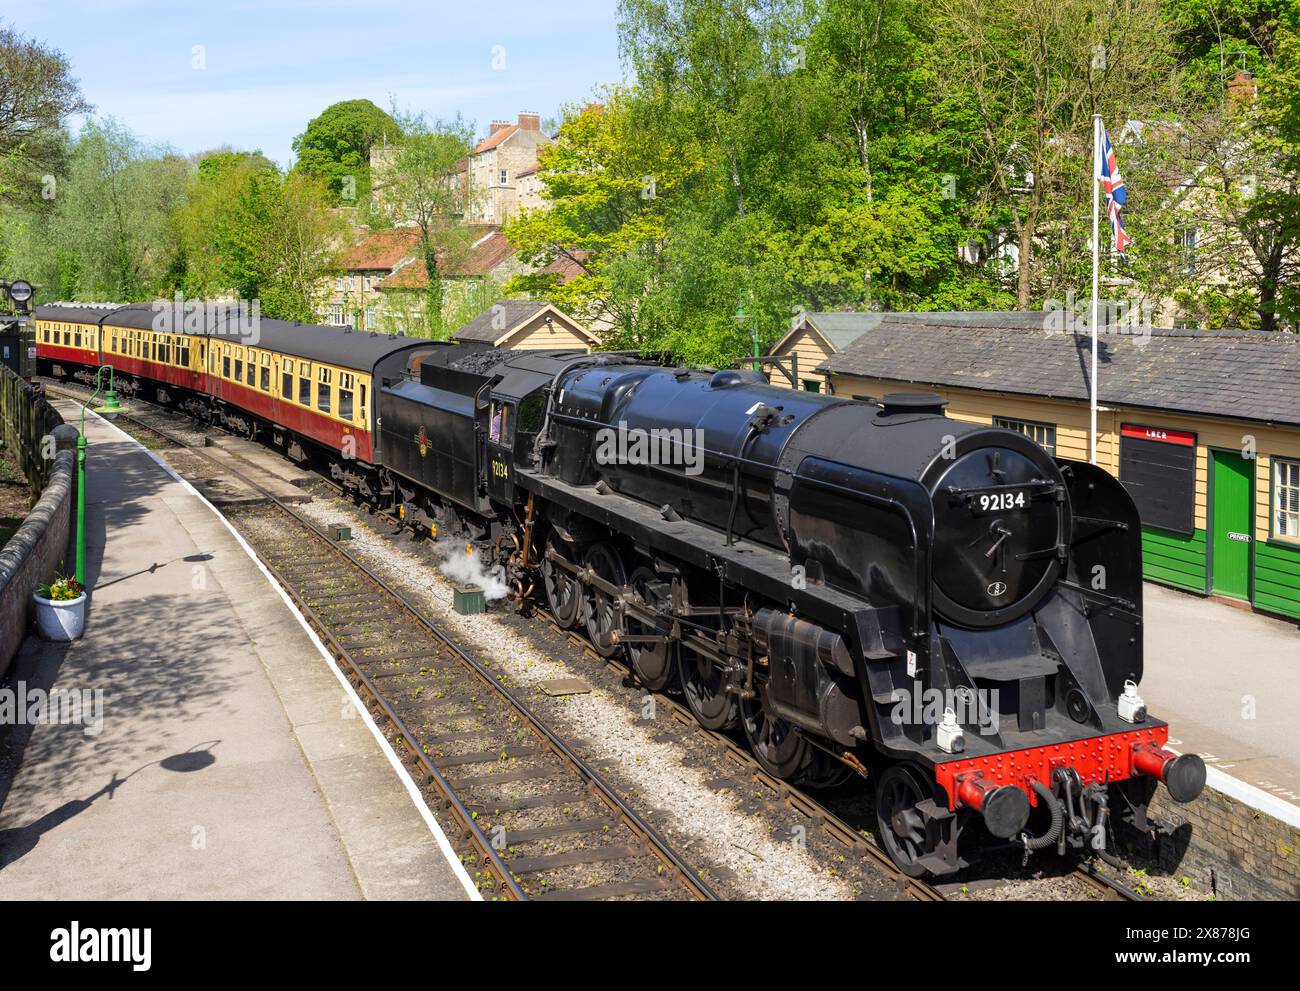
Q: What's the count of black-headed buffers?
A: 2